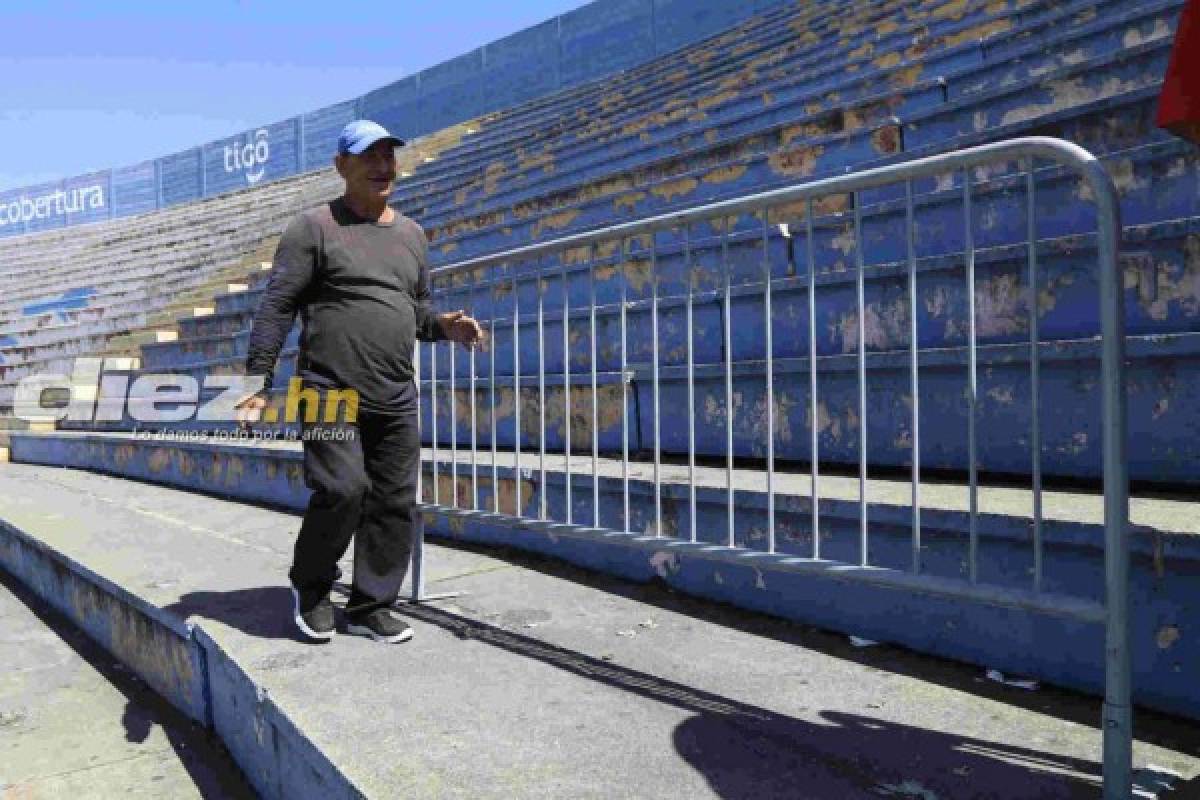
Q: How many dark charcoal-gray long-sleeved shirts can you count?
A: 1